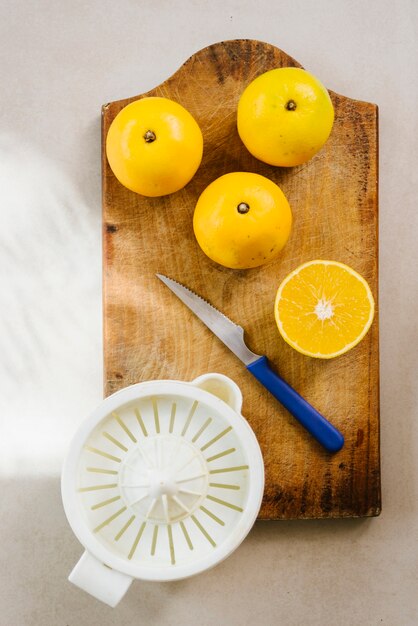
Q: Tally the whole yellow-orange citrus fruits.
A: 3